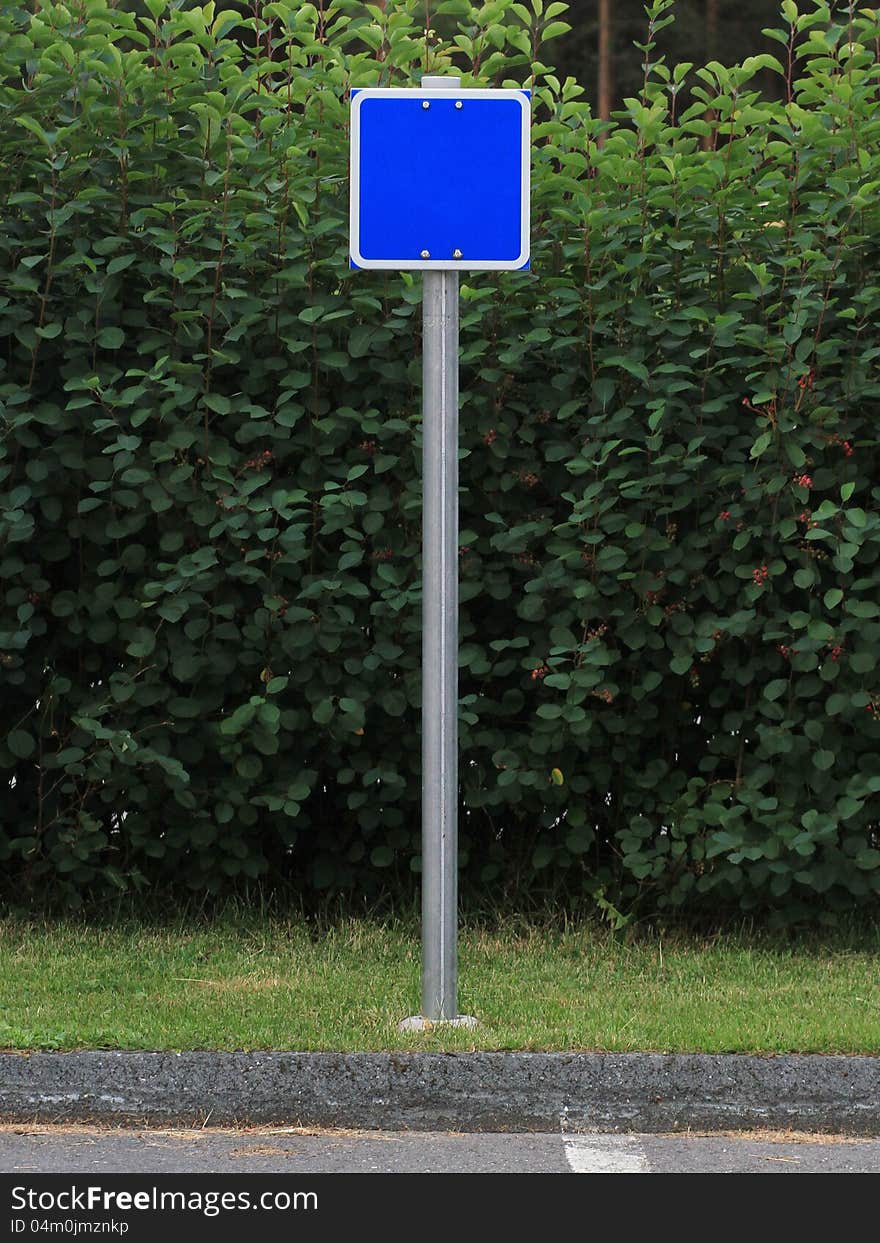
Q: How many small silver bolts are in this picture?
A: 4